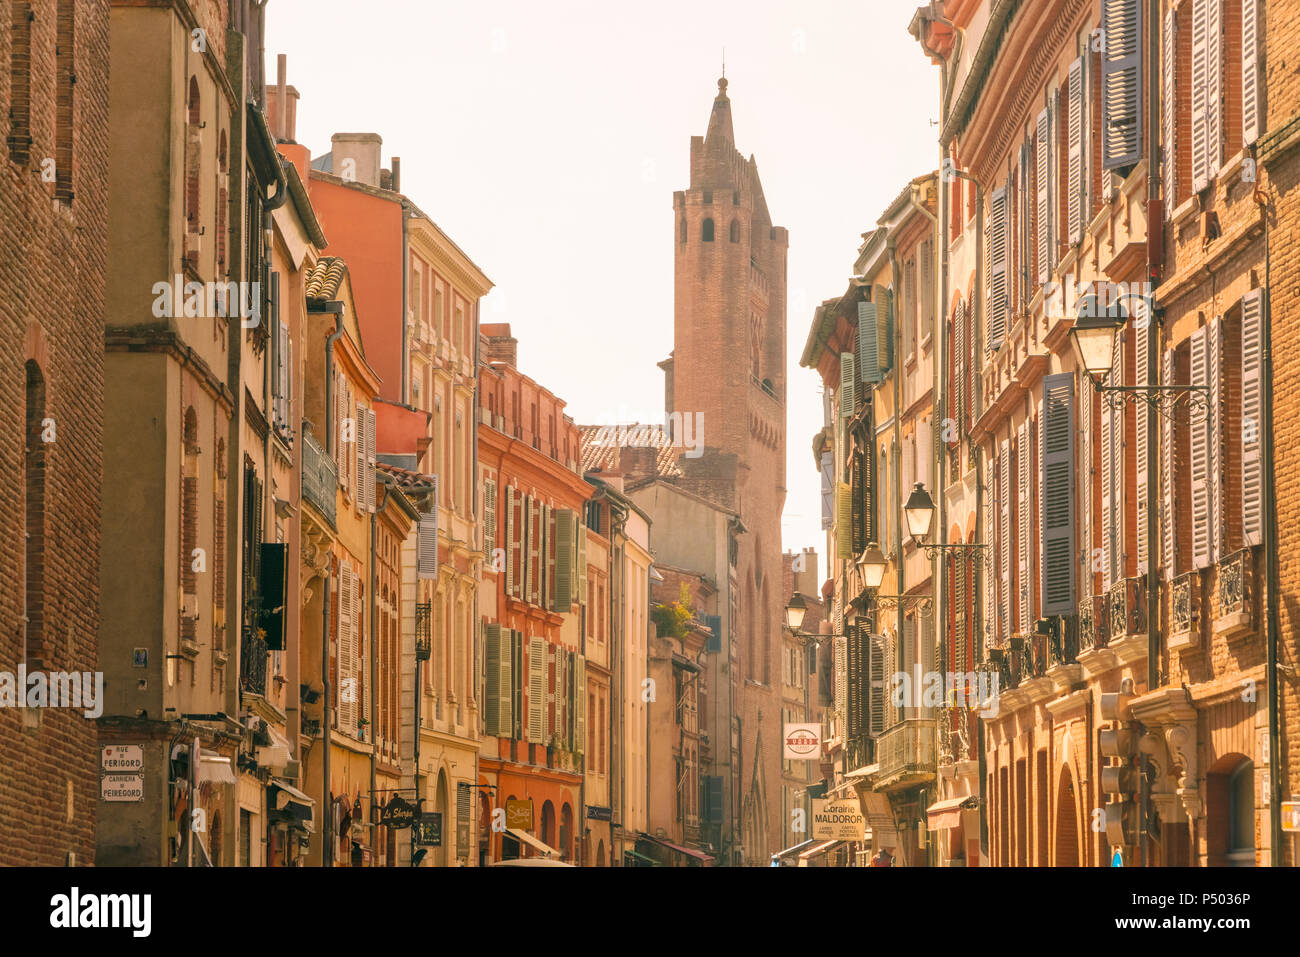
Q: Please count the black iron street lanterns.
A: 4